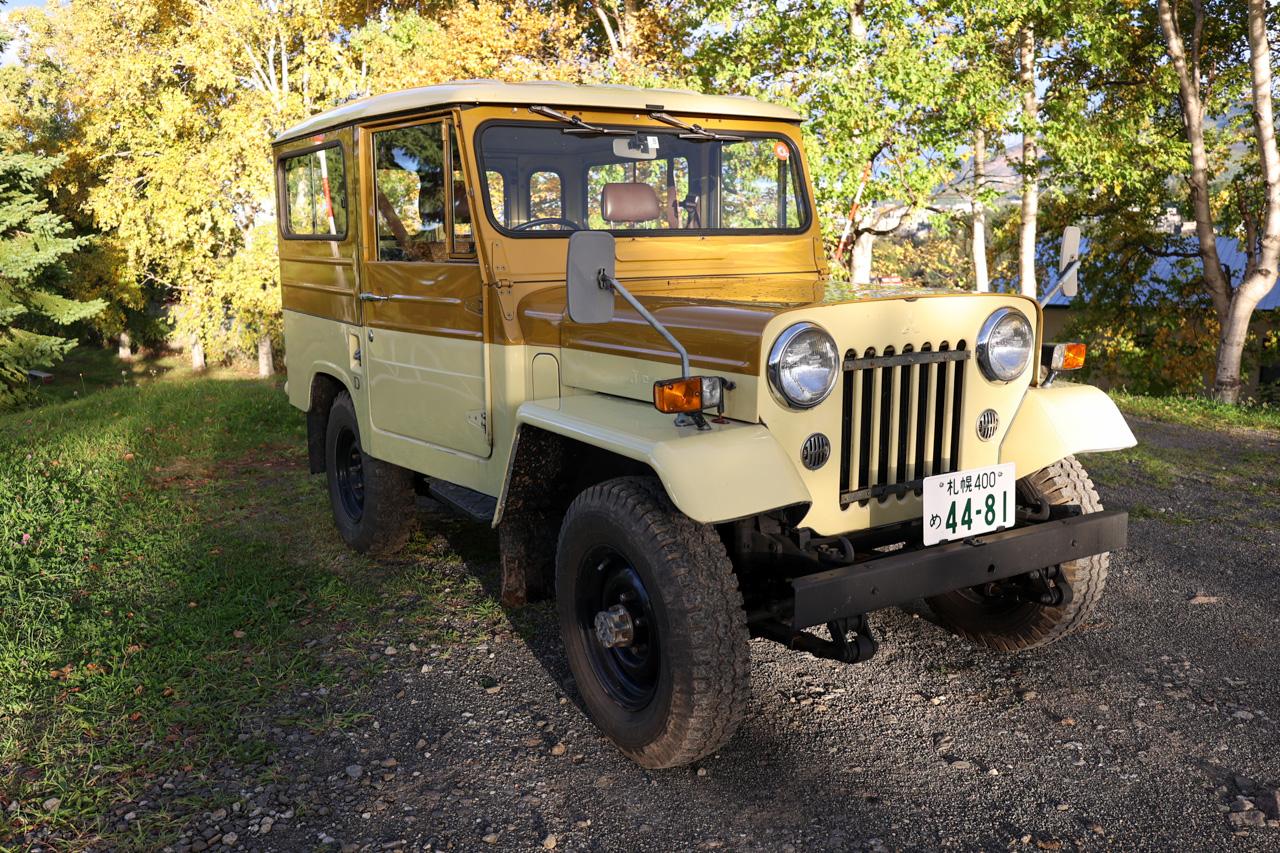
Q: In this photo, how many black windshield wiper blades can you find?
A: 2